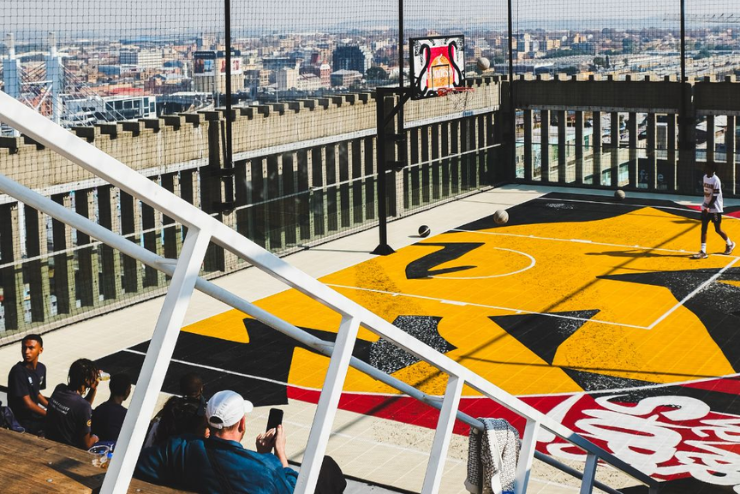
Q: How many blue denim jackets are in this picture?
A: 1